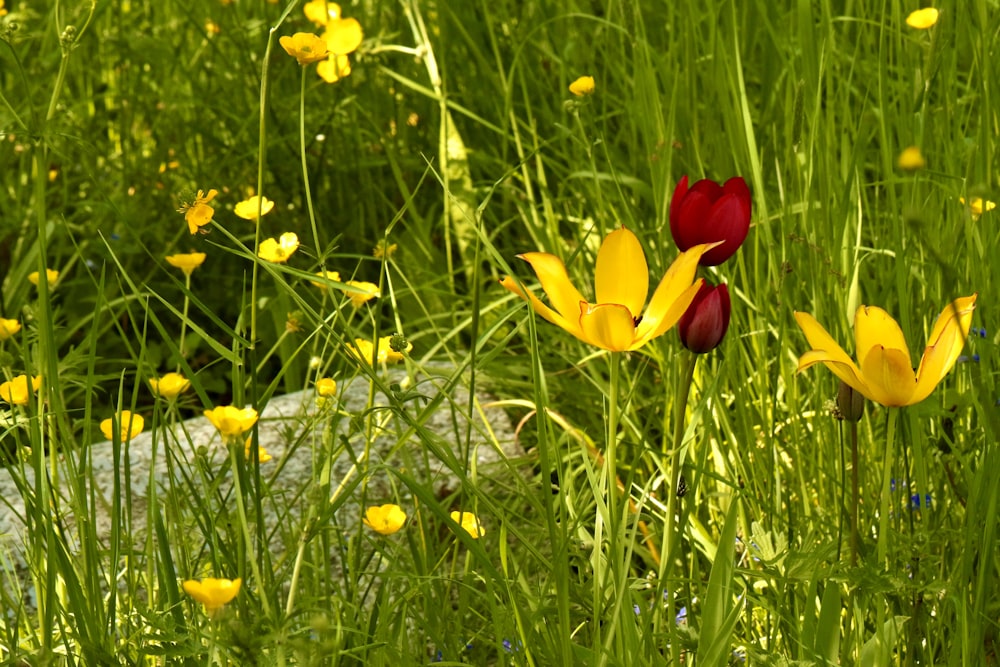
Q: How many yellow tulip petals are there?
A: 12